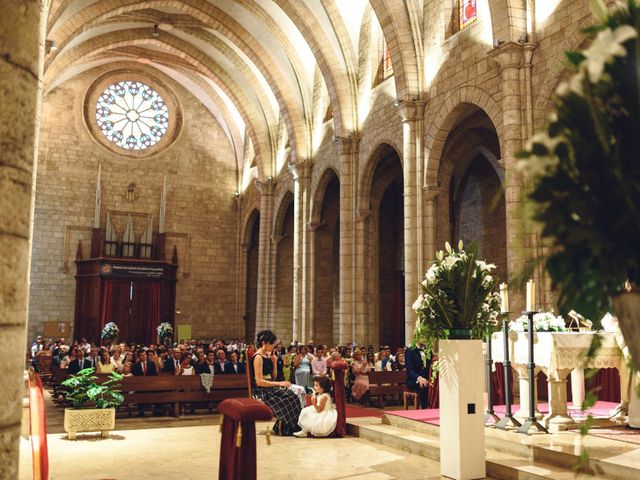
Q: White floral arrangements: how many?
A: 5